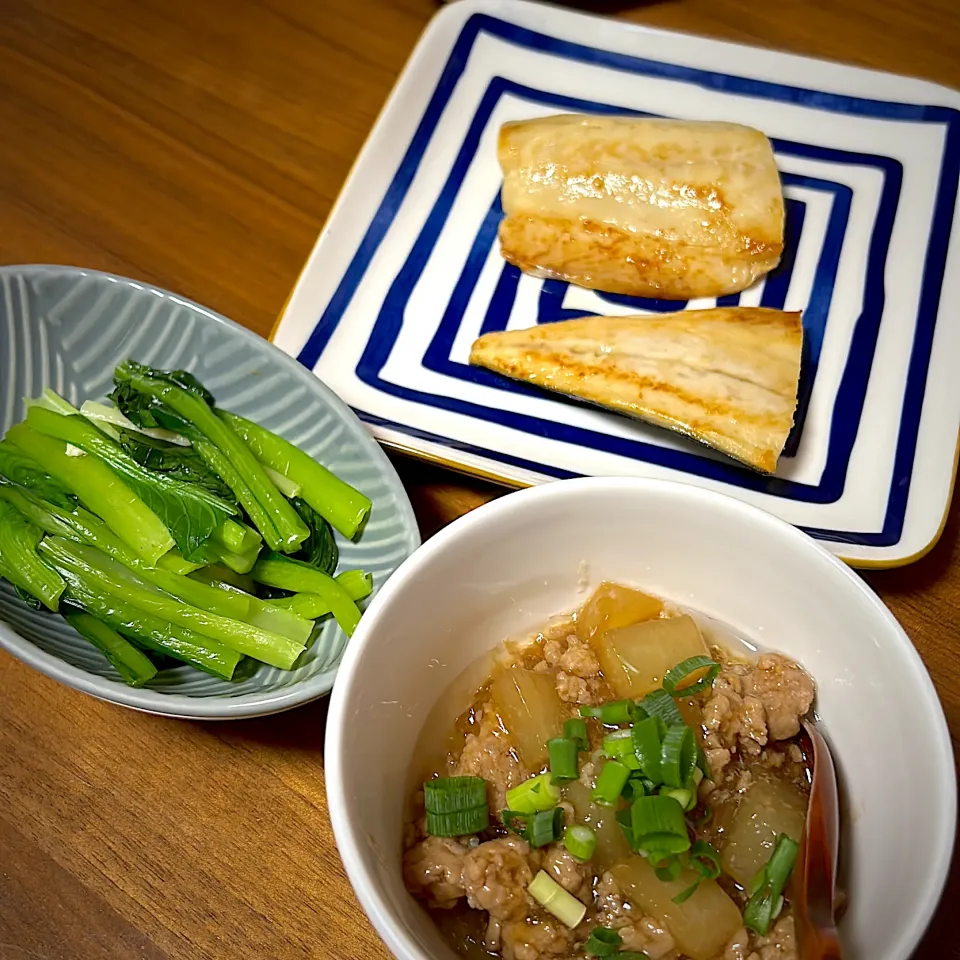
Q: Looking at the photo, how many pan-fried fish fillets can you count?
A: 2